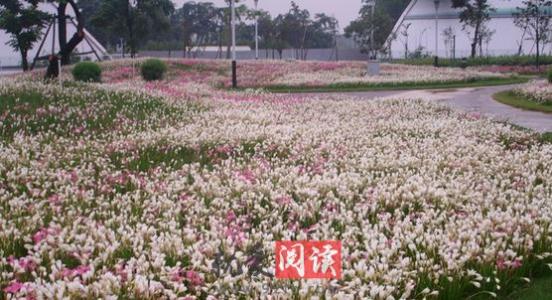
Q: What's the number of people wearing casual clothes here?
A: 0